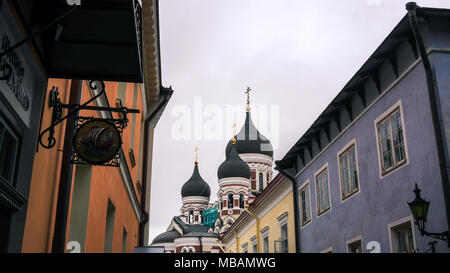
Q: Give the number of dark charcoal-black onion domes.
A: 3